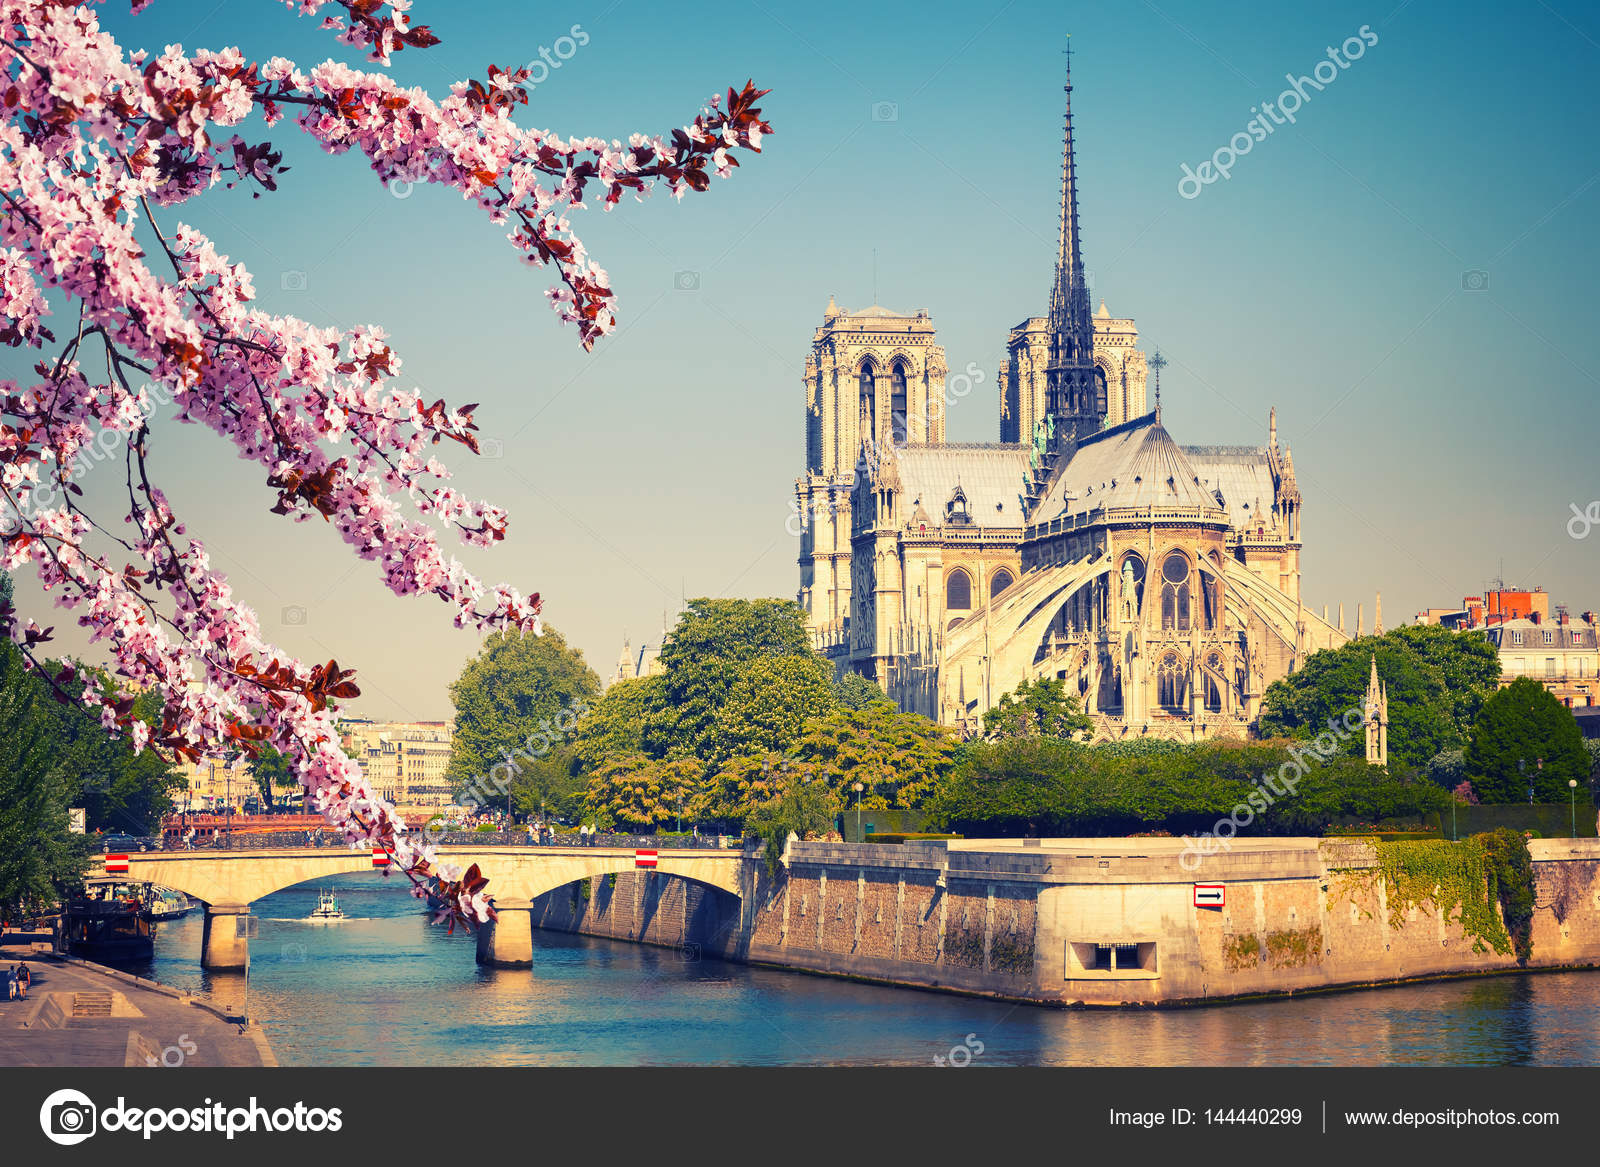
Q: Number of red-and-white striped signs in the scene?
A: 3